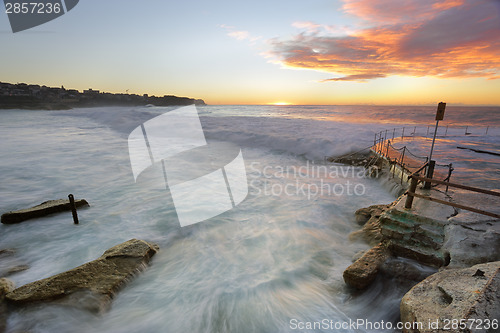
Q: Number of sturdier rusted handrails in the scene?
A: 2